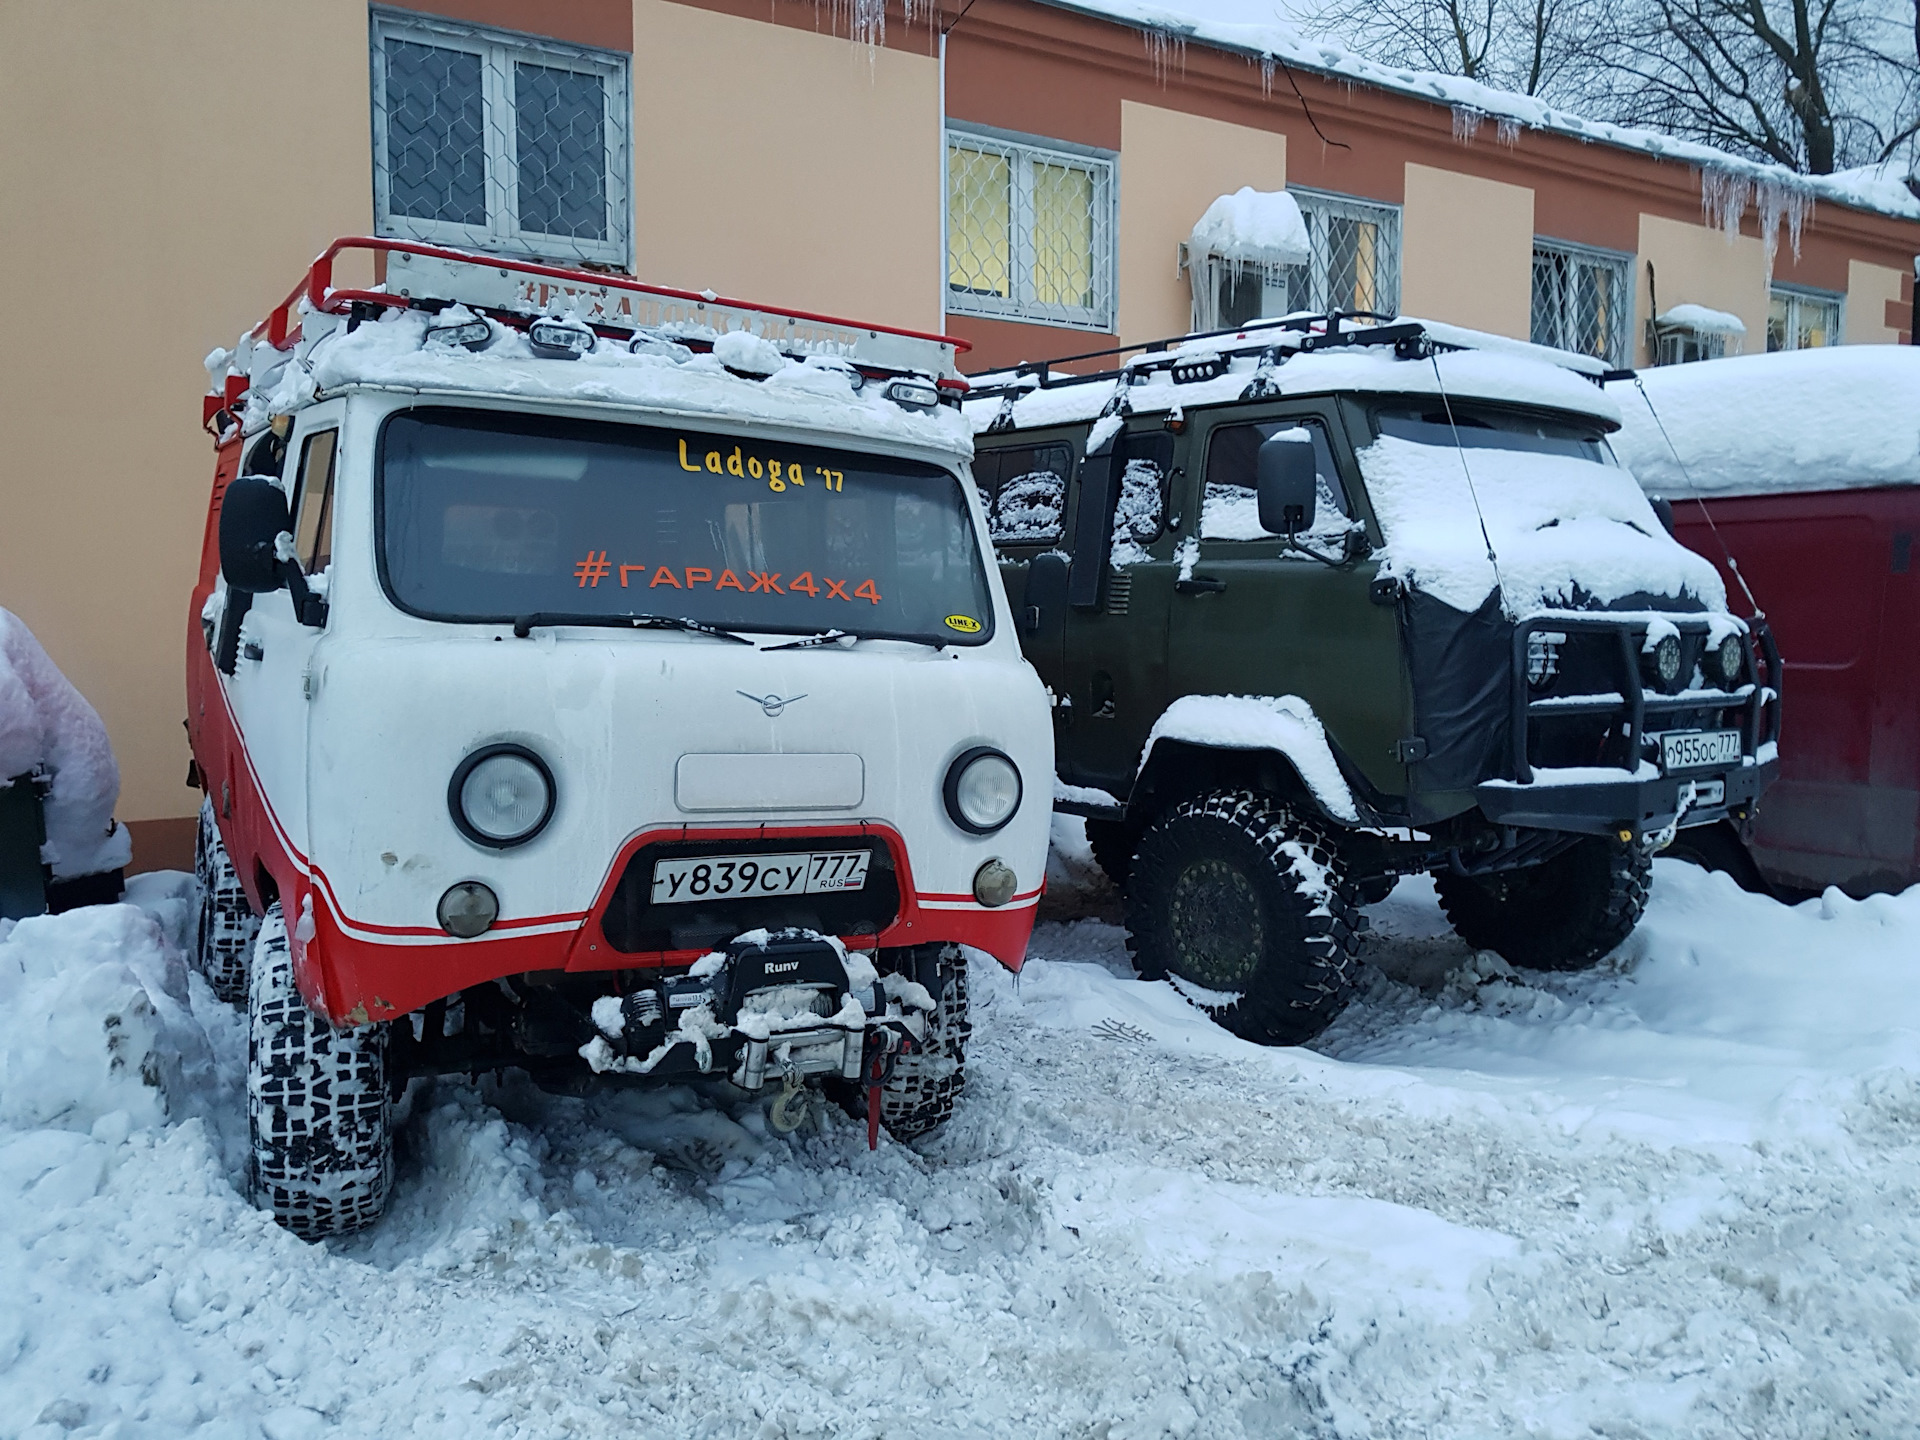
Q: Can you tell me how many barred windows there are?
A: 5